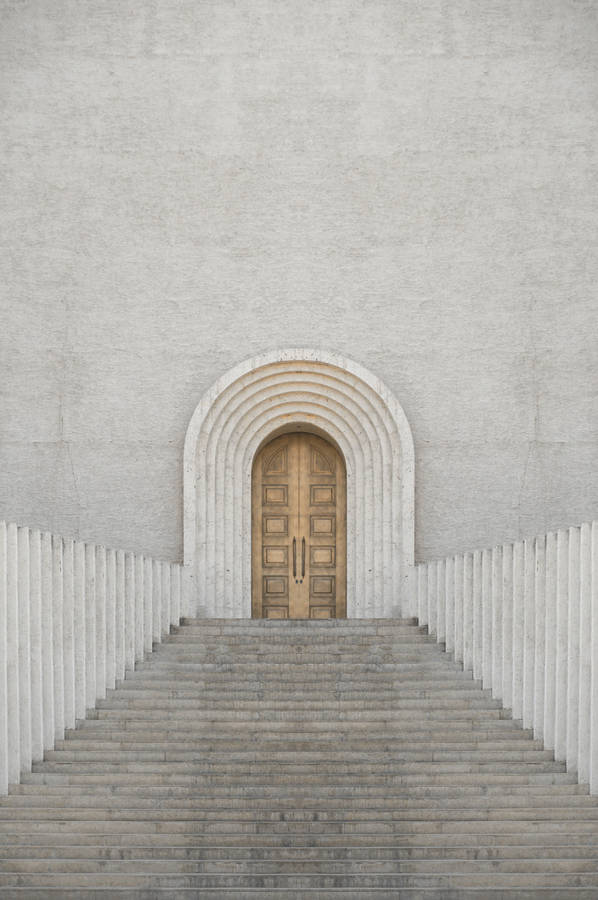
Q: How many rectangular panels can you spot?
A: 10